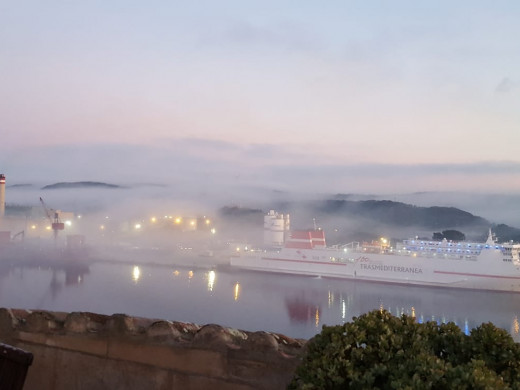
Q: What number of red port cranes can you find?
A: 1